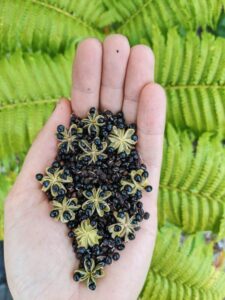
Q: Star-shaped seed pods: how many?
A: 11